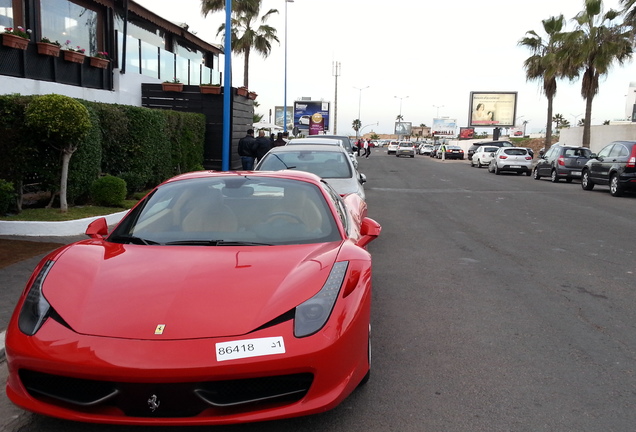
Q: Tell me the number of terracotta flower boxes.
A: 8